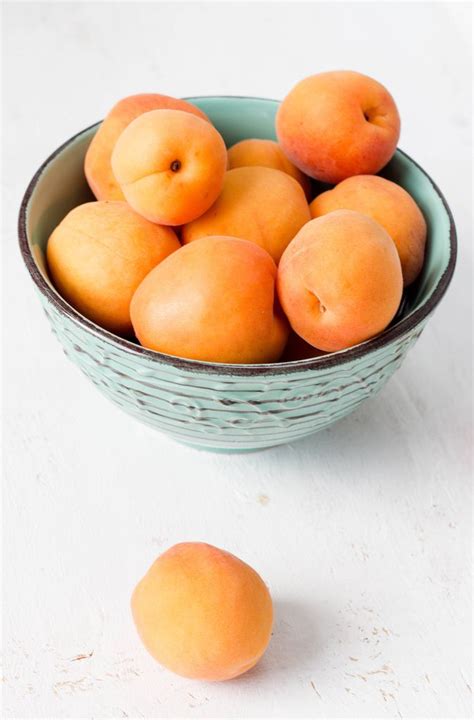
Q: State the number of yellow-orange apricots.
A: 10